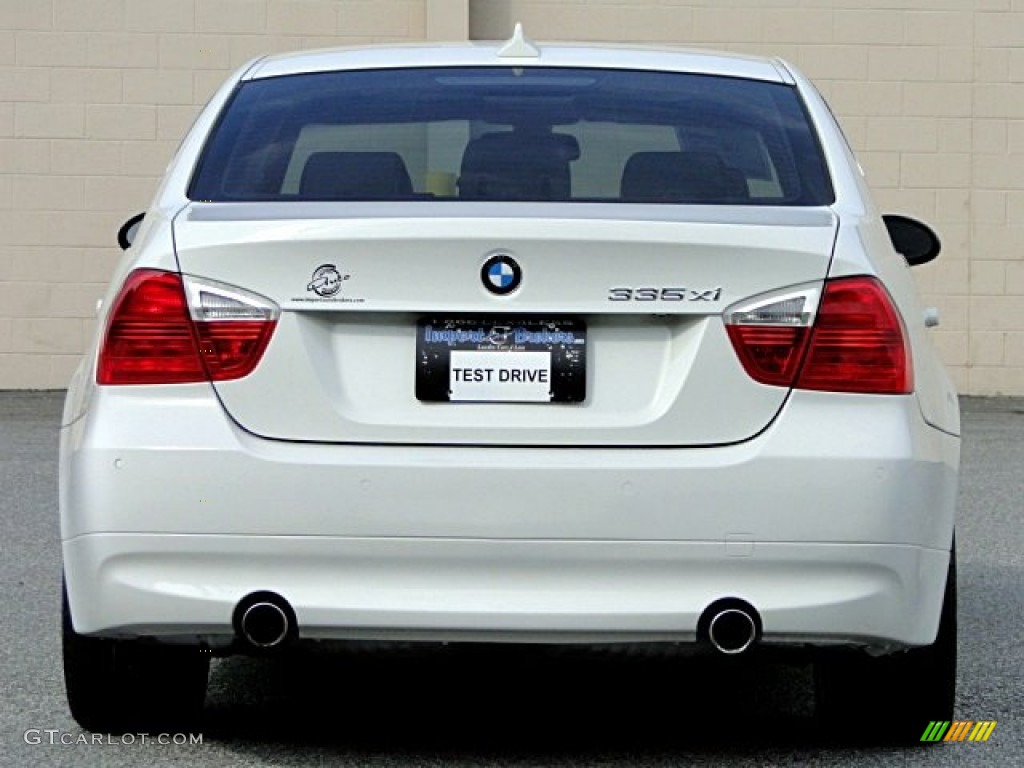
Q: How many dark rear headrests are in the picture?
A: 3